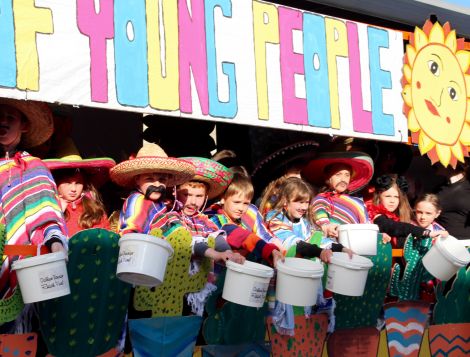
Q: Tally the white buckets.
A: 7